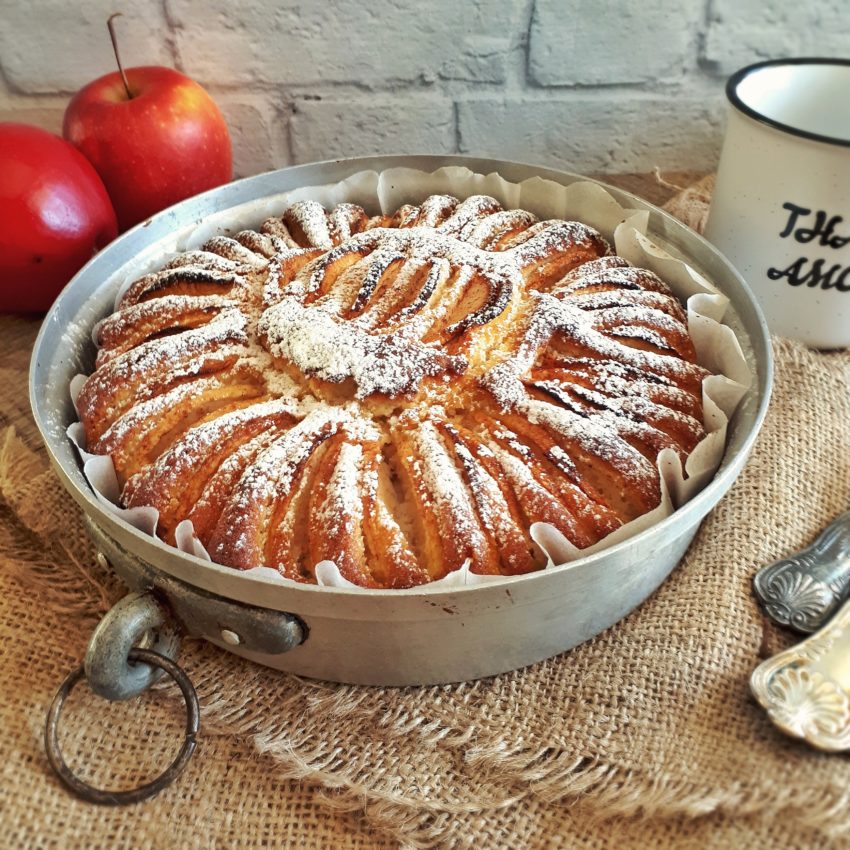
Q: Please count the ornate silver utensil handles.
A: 2